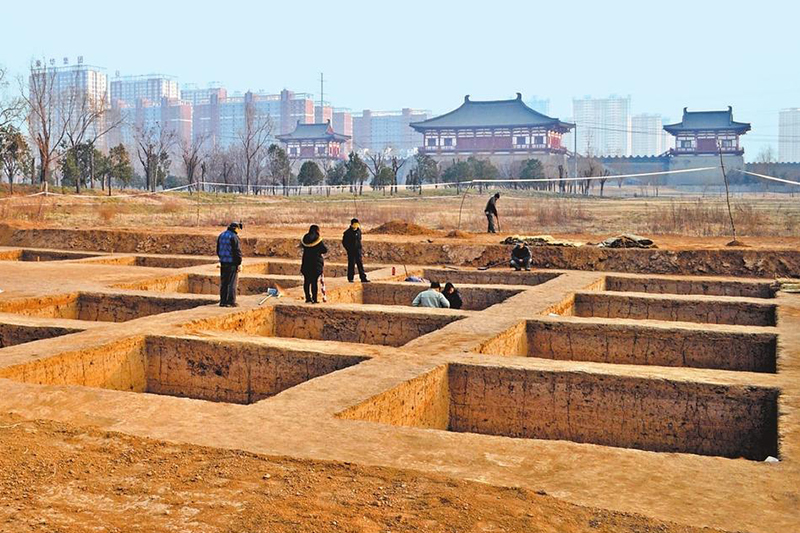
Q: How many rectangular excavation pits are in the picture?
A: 14